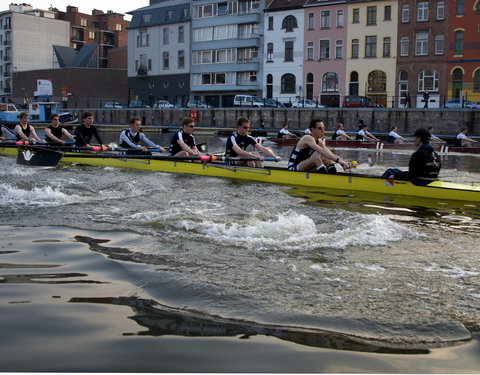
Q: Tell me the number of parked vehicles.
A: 9